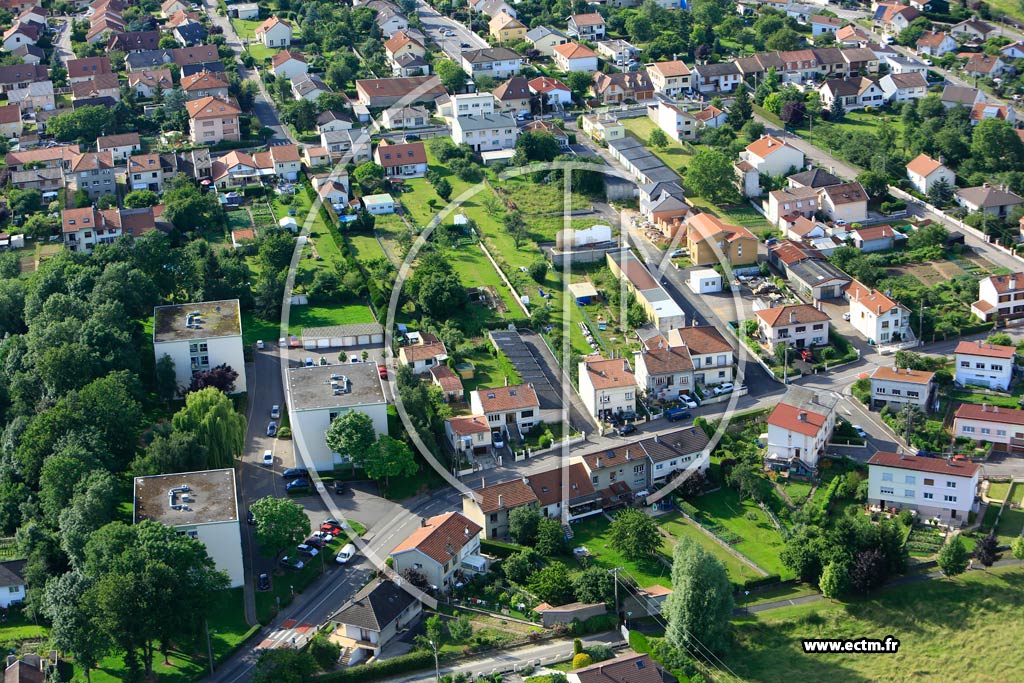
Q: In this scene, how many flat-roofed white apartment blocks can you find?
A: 3